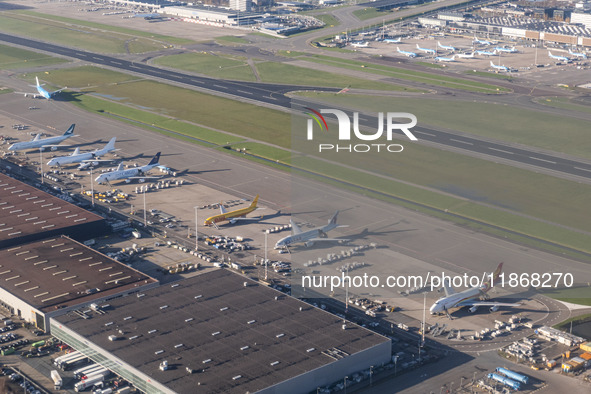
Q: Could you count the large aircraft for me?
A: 7